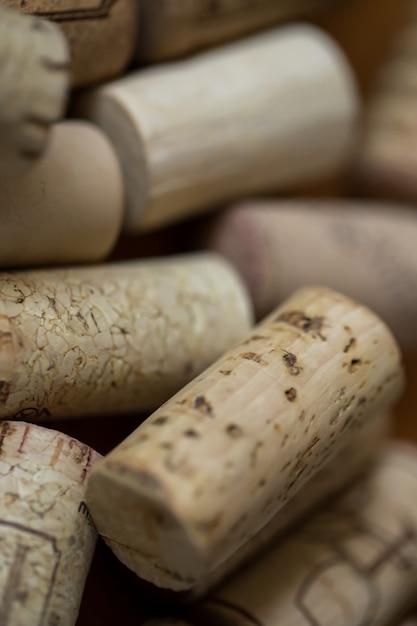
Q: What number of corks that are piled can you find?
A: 12